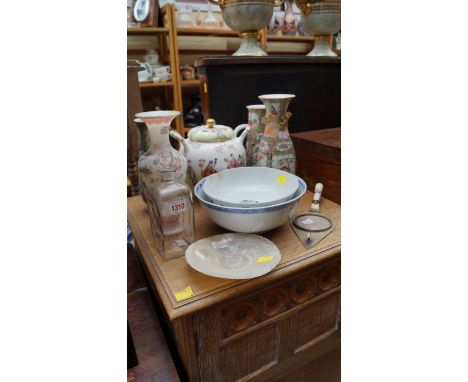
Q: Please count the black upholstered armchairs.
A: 0